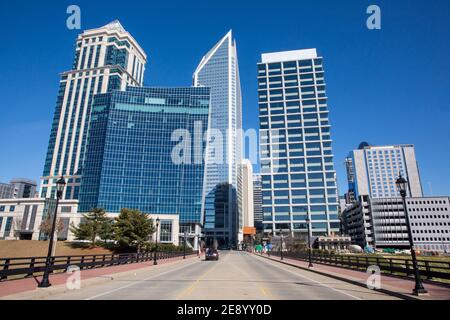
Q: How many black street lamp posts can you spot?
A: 6